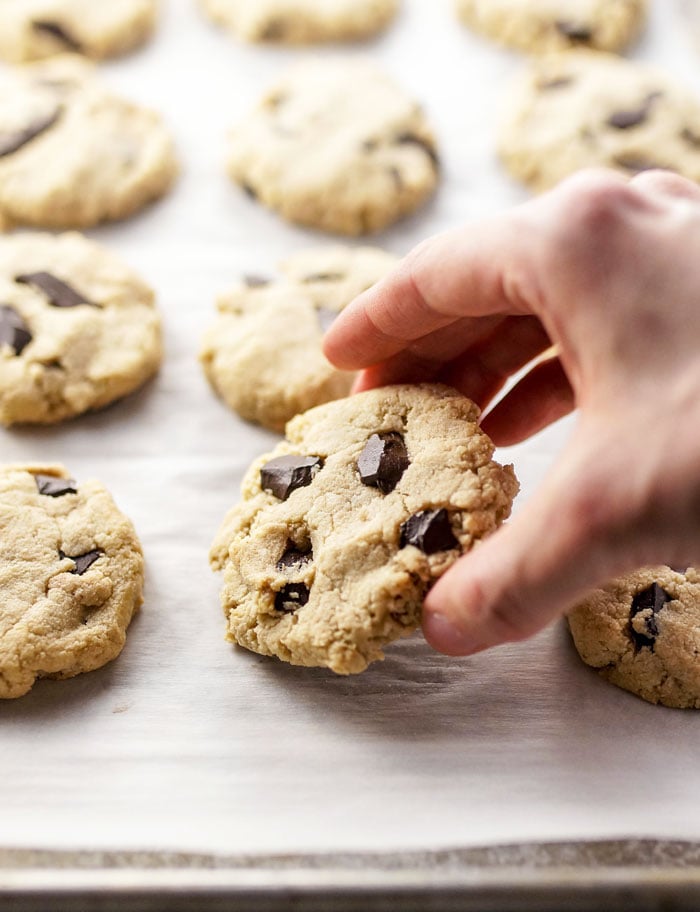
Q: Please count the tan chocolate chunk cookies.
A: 11